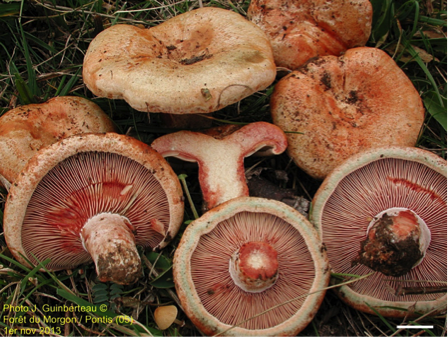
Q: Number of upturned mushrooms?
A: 3